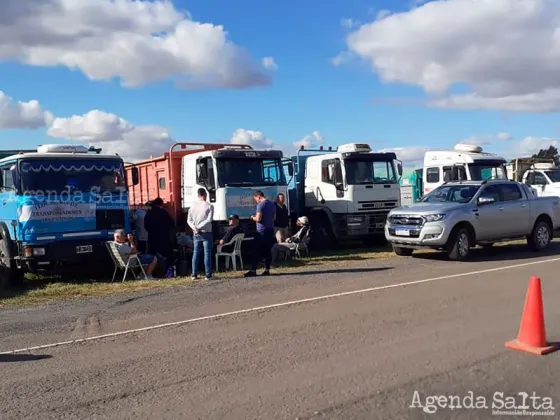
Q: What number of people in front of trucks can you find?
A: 8